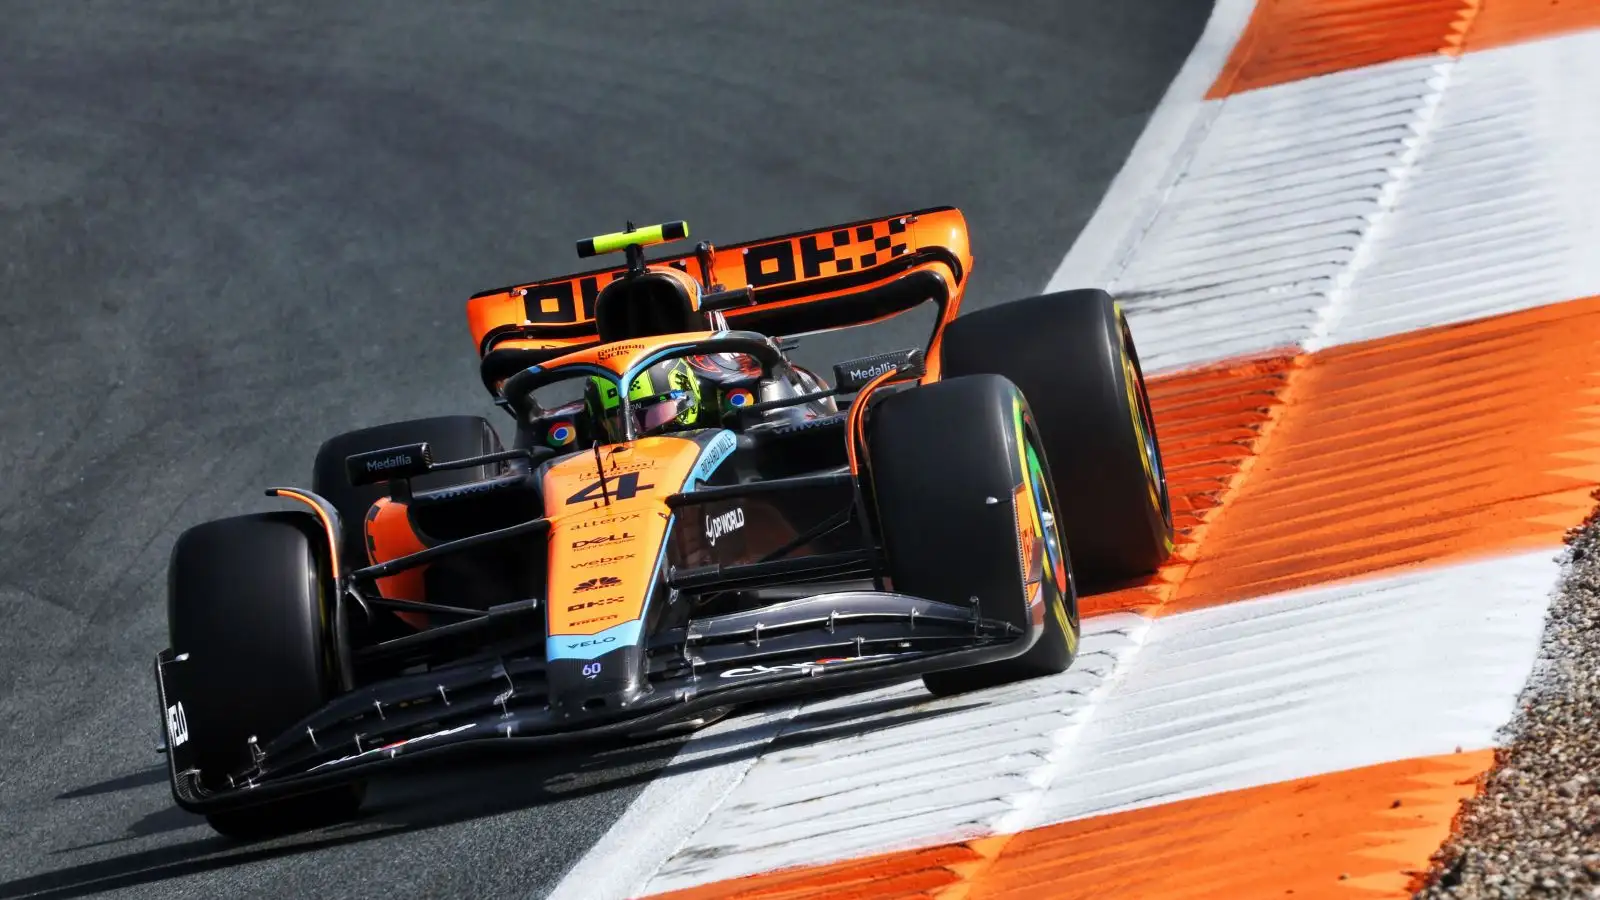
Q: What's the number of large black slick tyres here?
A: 4